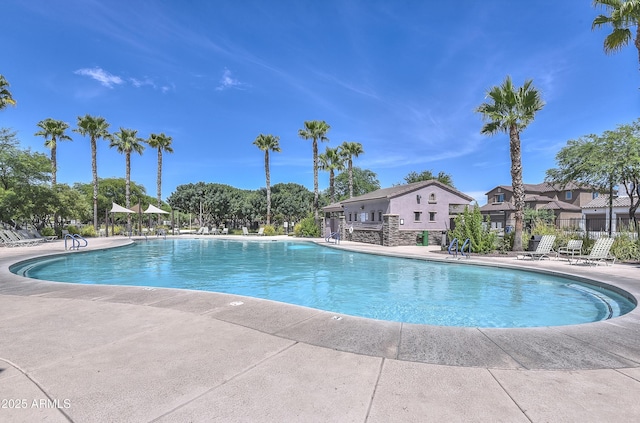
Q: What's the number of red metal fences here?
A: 0